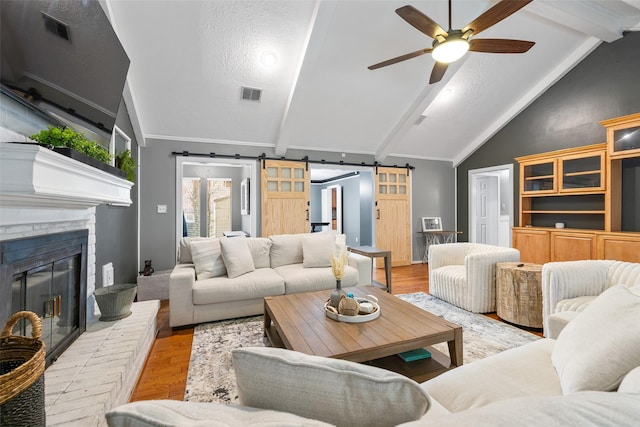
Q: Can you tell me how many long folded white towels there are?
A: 0